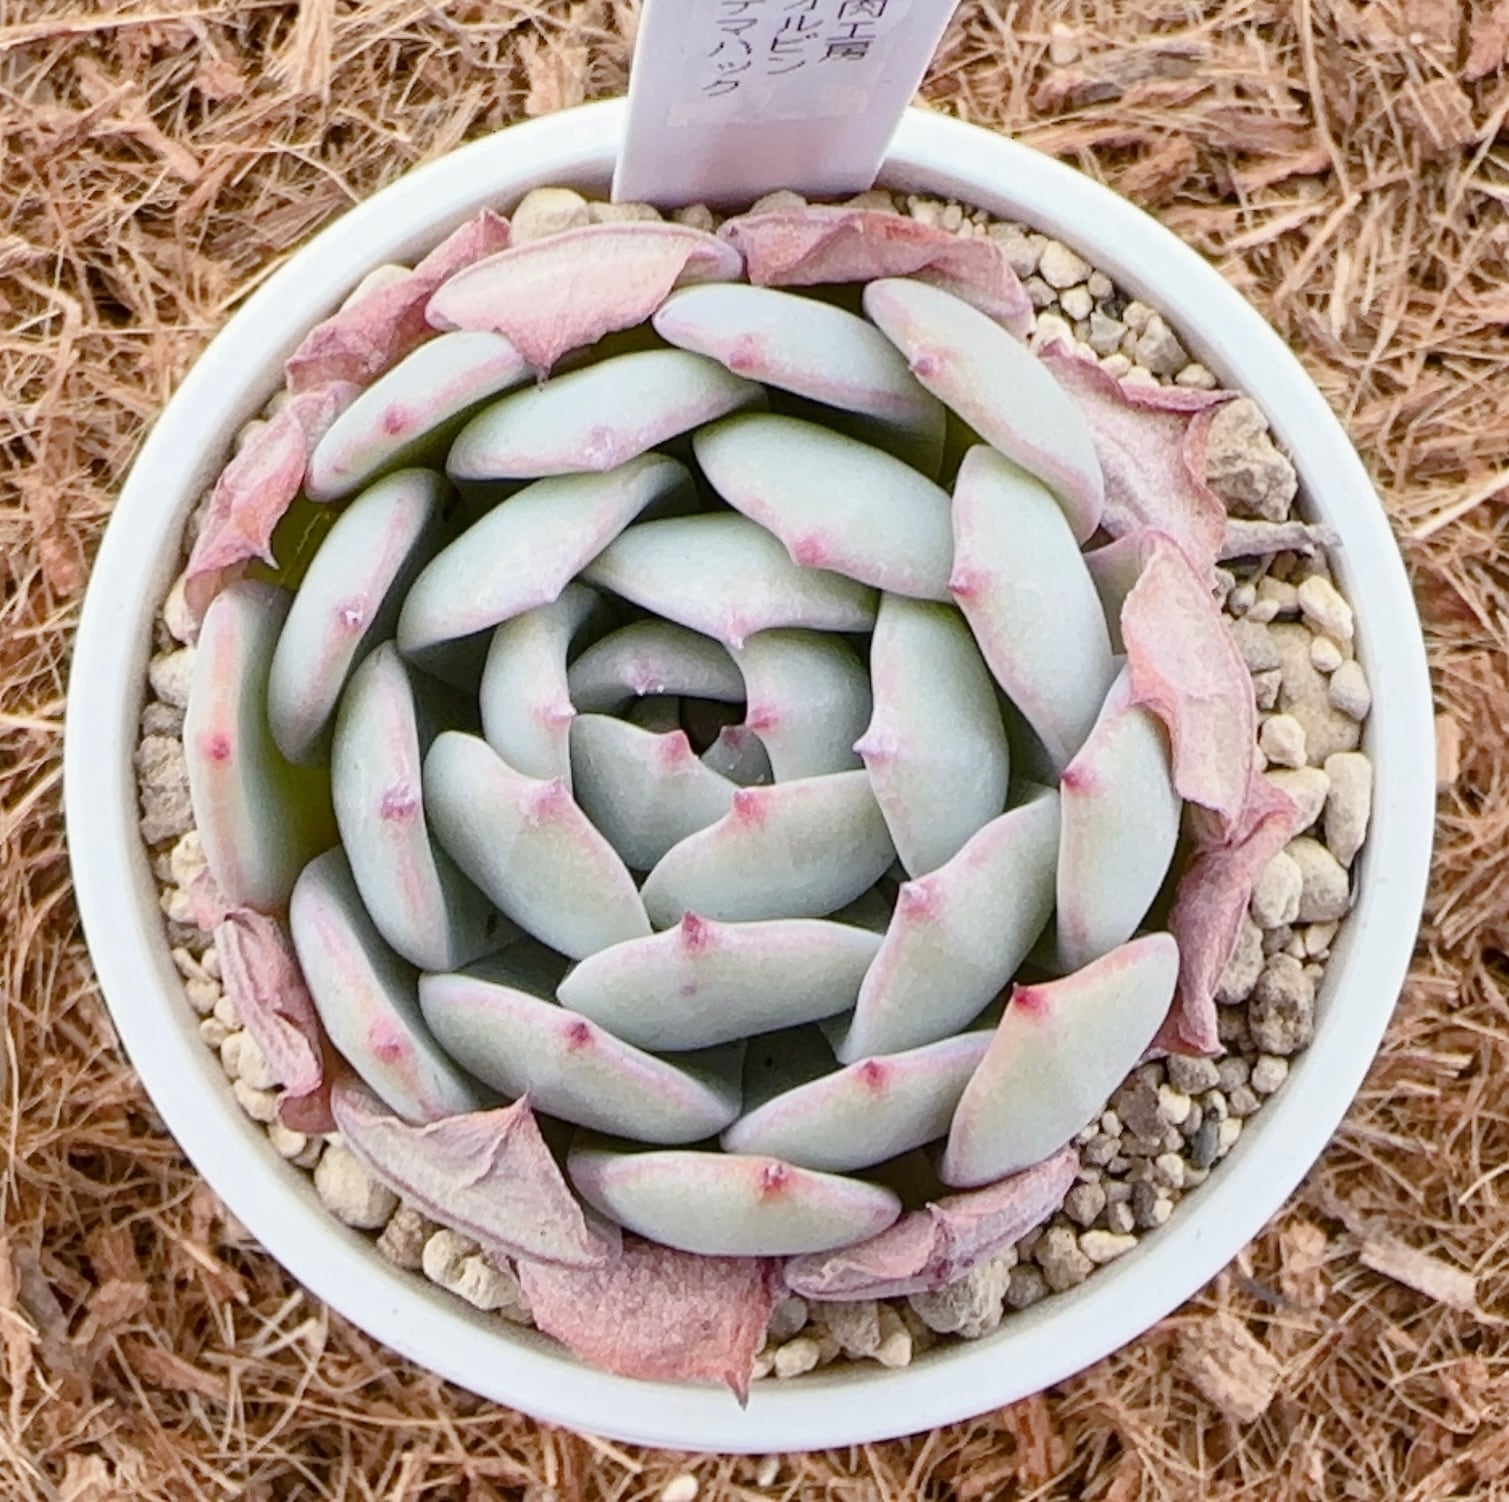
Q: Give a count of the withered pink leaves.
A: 11